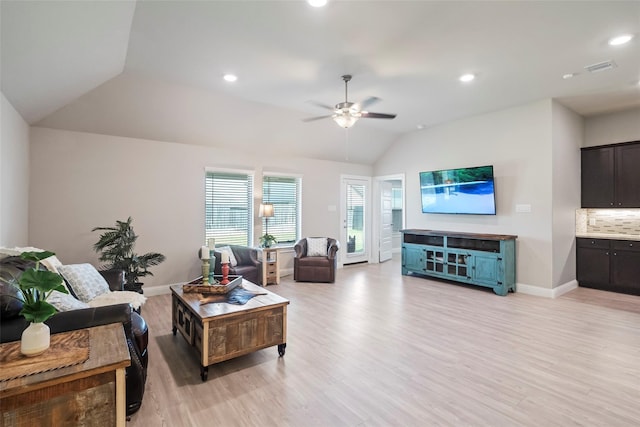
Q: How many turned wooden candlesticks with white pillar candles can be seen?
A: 3